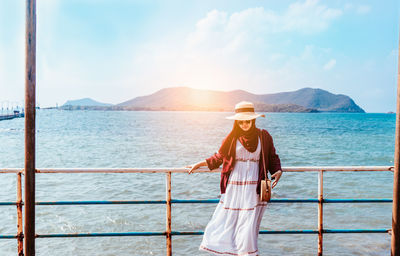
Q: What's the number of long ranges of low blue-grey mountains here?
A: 1